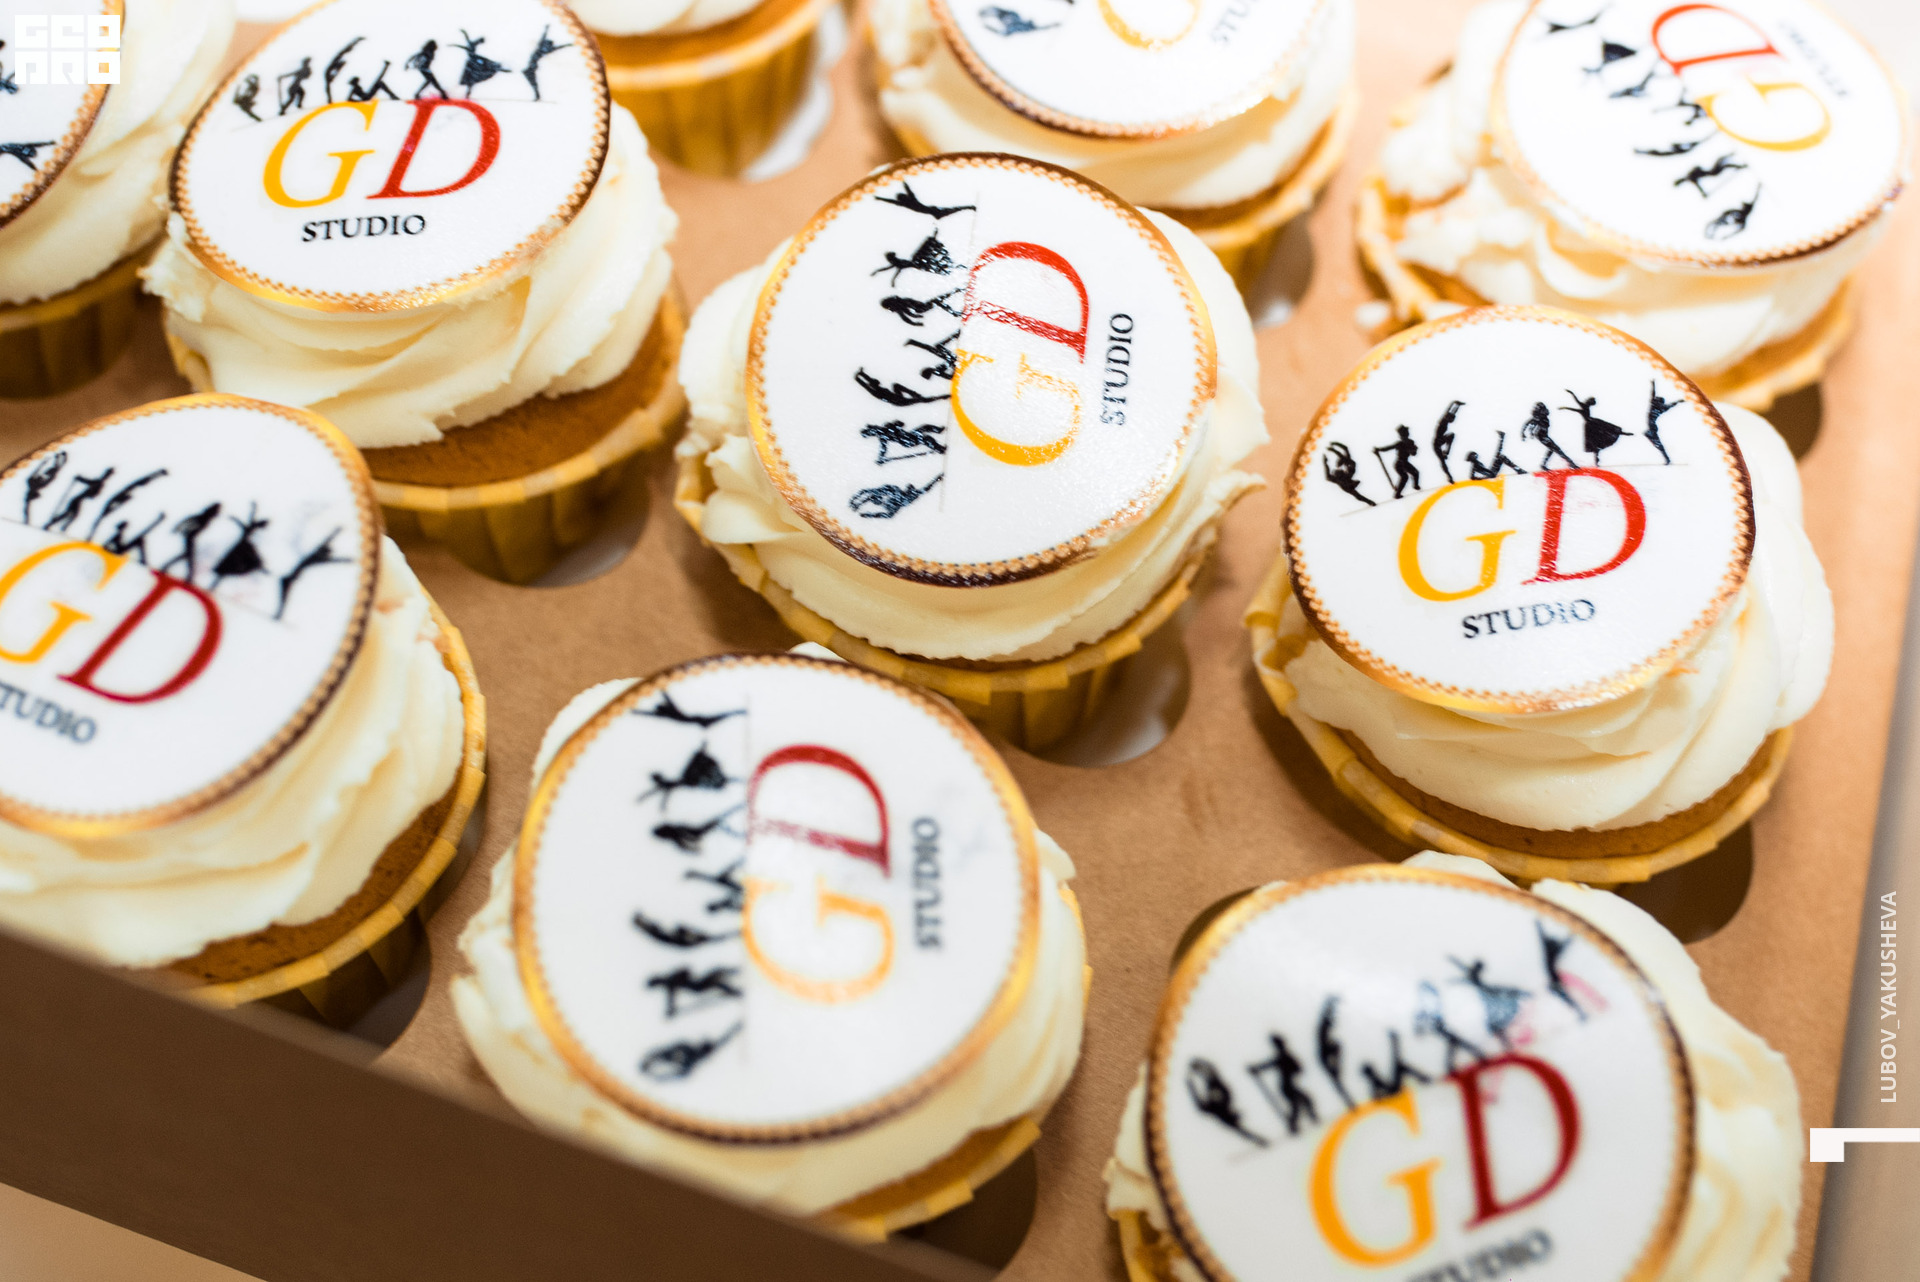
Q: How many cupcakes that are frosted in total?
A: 10